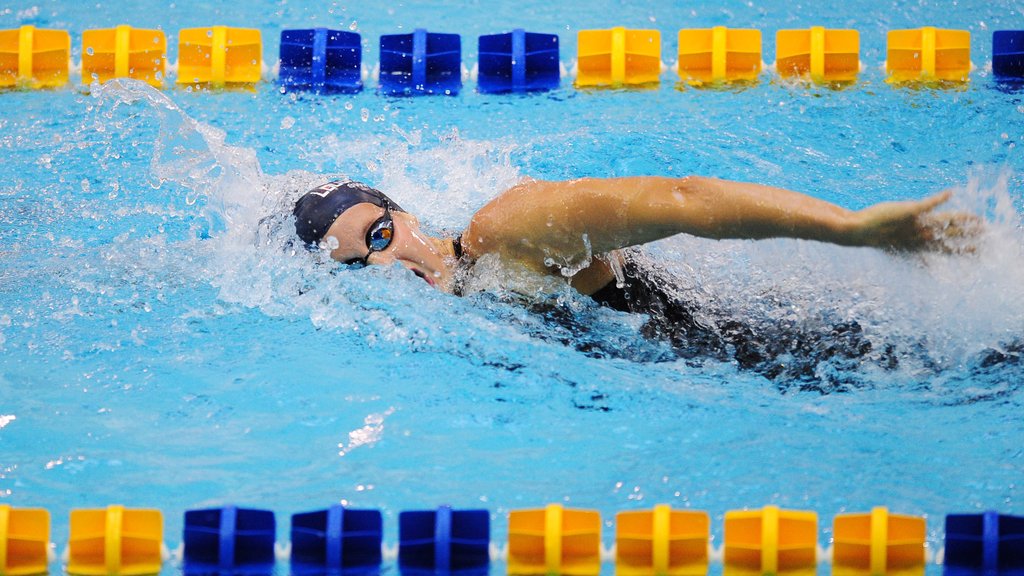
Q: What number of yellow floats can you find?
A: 13